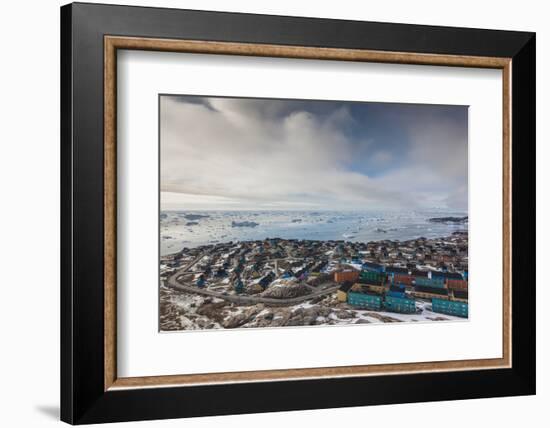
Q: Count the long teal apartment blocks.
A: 3